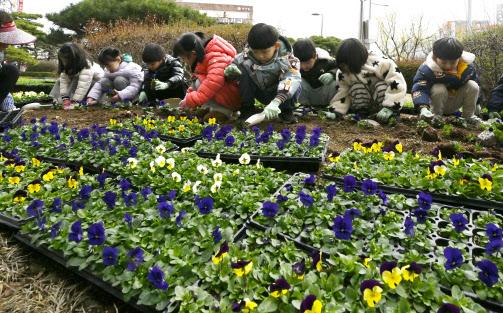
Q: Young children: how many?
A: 8